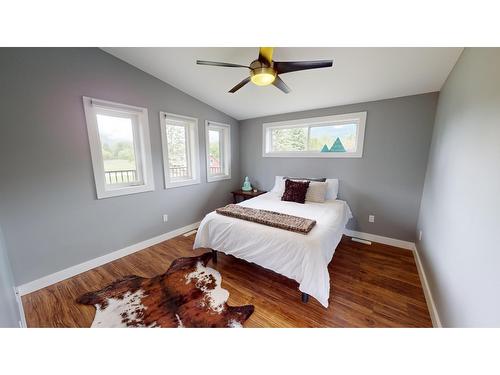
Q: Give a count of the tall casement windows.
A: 3